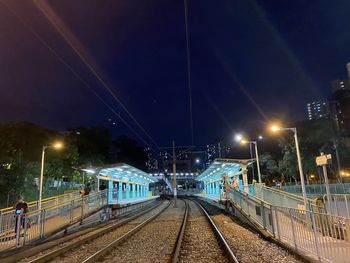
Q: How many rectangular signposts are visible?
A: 1